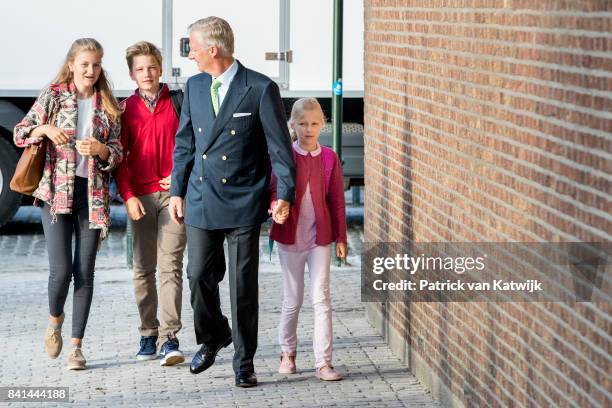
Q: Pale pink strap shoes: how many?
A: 2